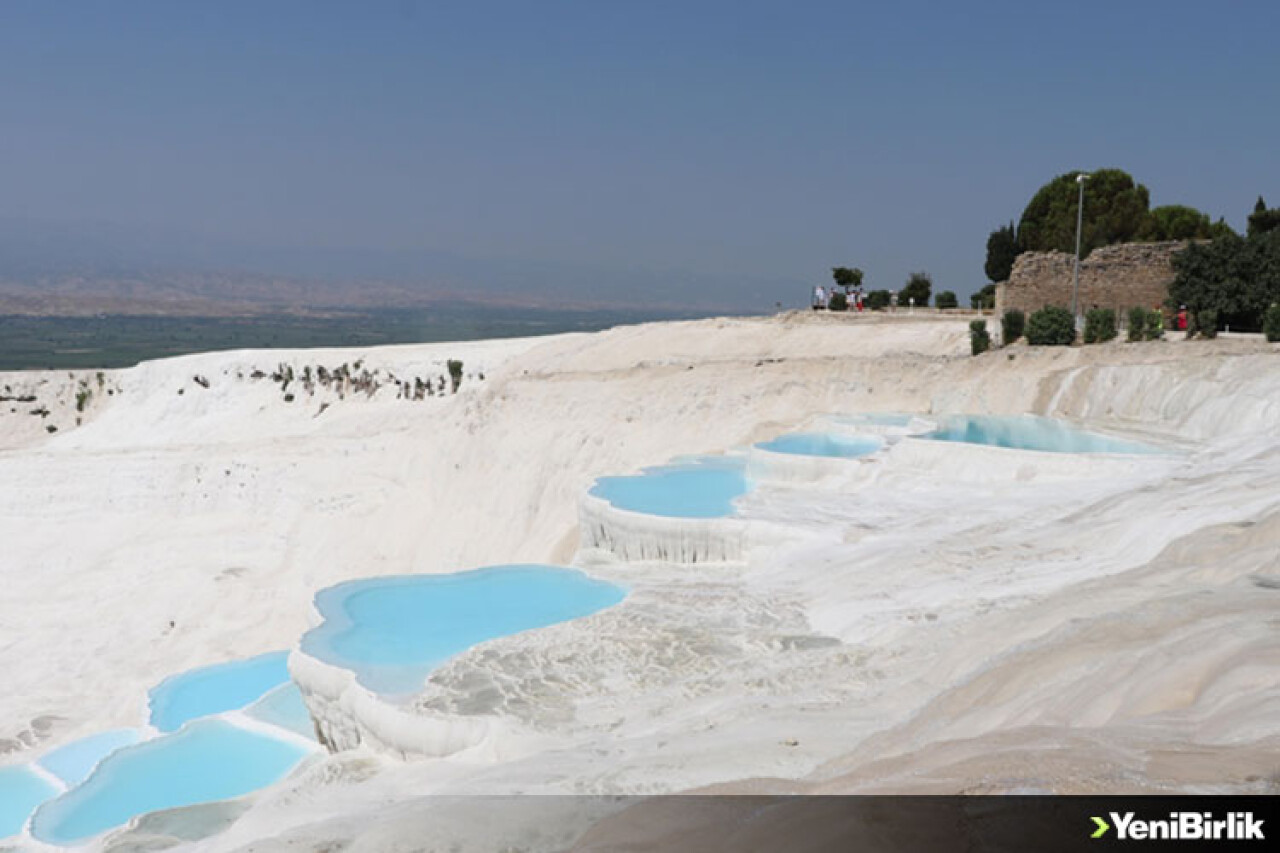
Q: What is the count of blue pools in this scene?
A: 10